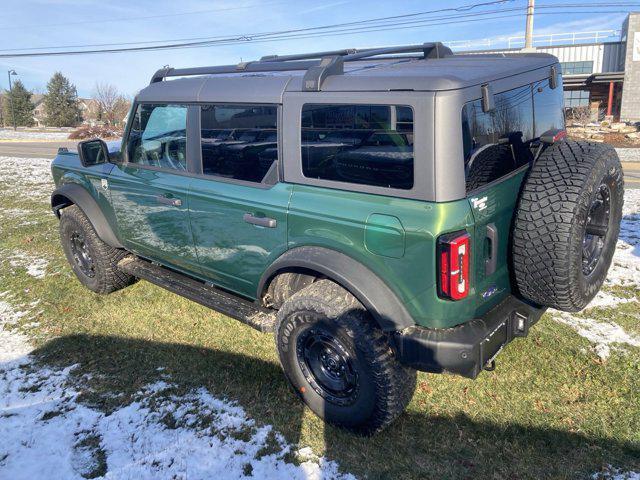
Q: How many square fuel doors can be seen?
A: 1